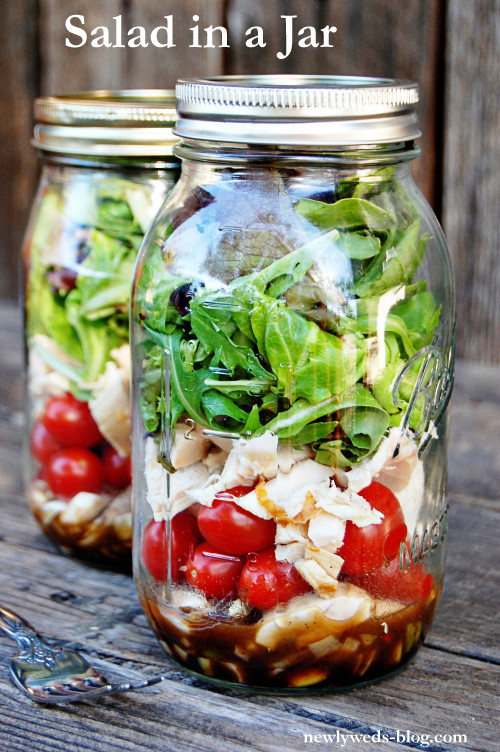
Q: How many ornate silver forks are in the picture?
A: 1